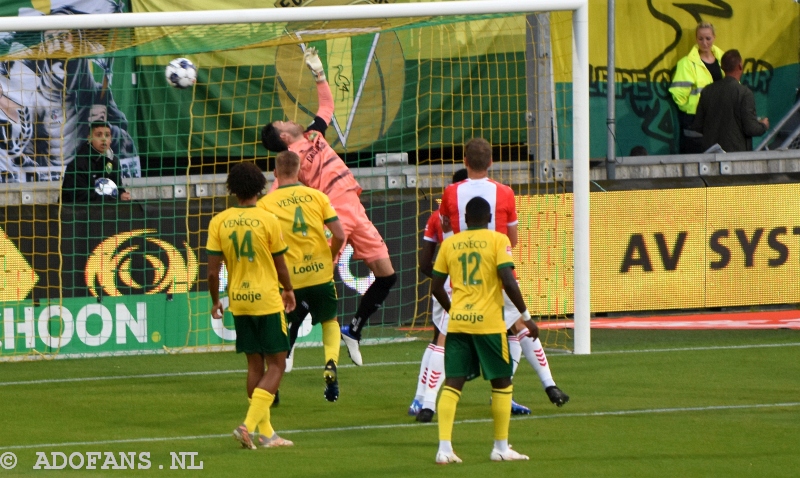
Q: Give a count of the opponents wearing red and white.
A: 2